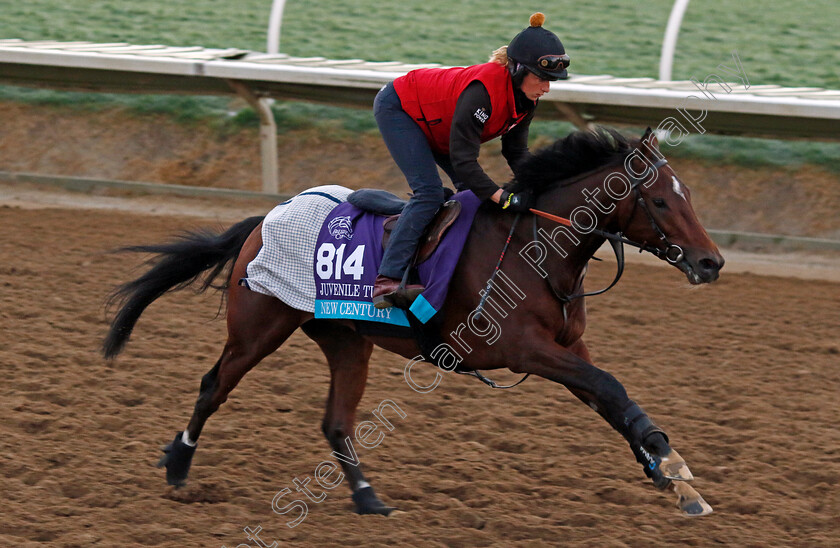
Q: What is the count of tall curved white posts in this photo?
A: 2